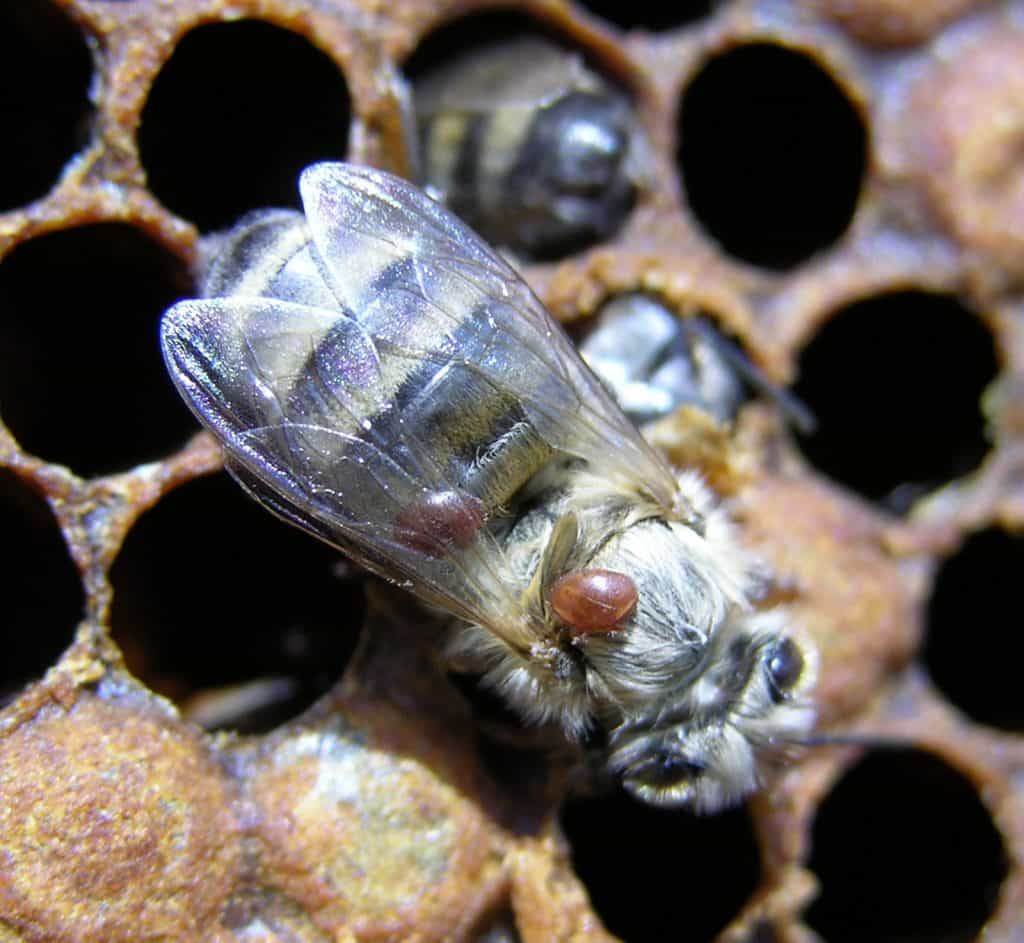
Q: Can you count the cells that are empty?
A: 11